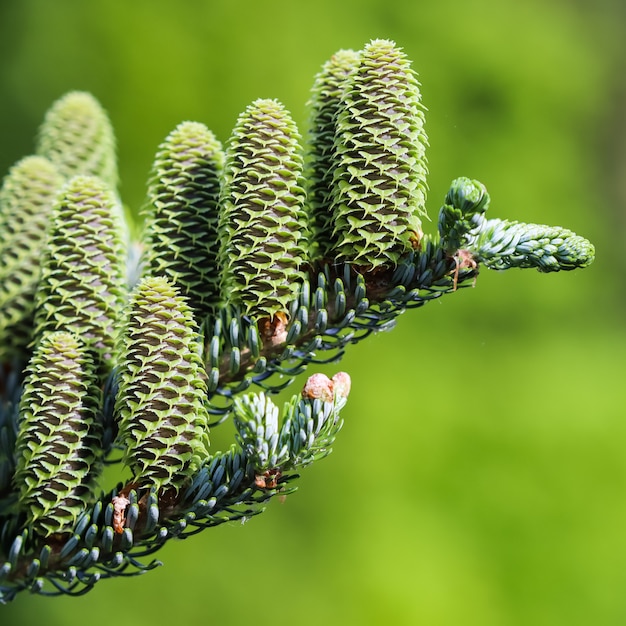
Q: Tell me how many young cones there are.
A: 9